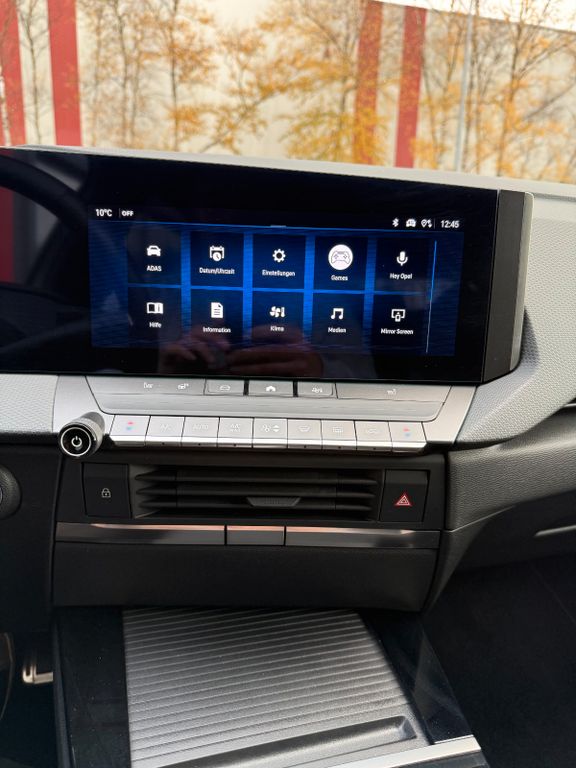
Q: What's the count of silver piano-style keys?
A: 9